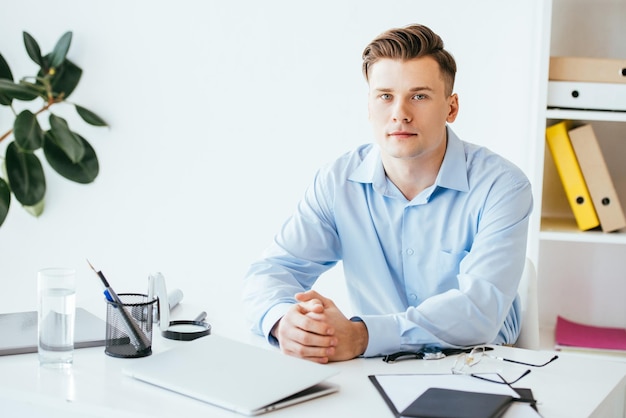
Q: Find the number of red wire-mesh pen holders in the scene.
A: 0